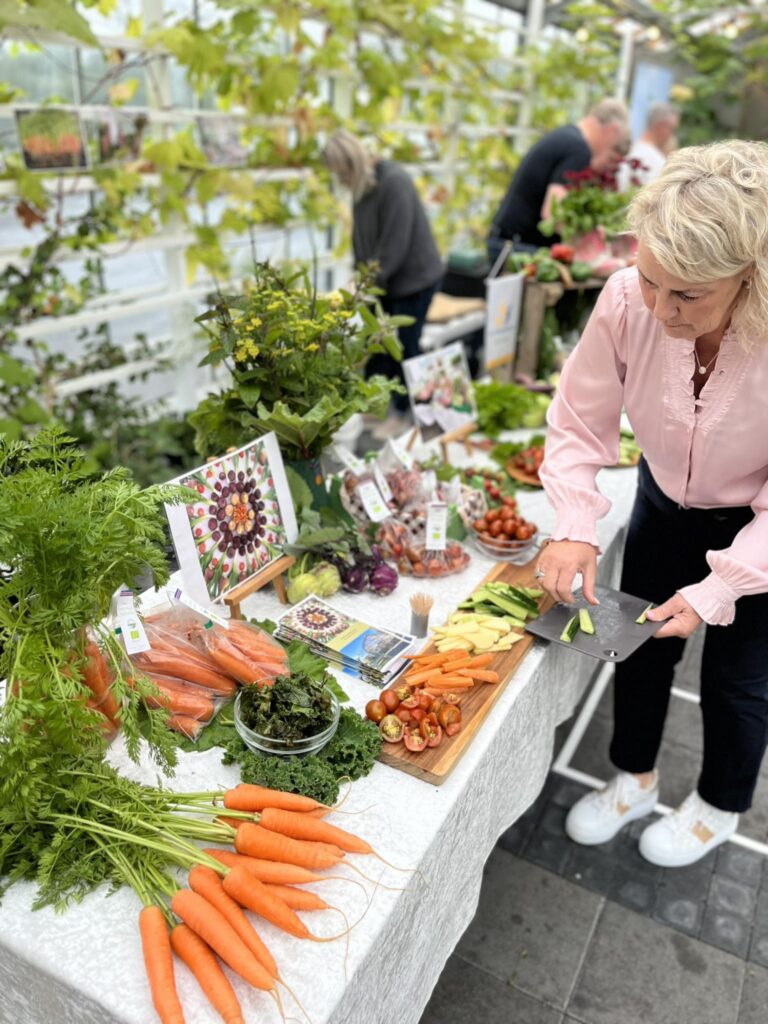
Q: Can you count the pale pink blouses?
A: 1